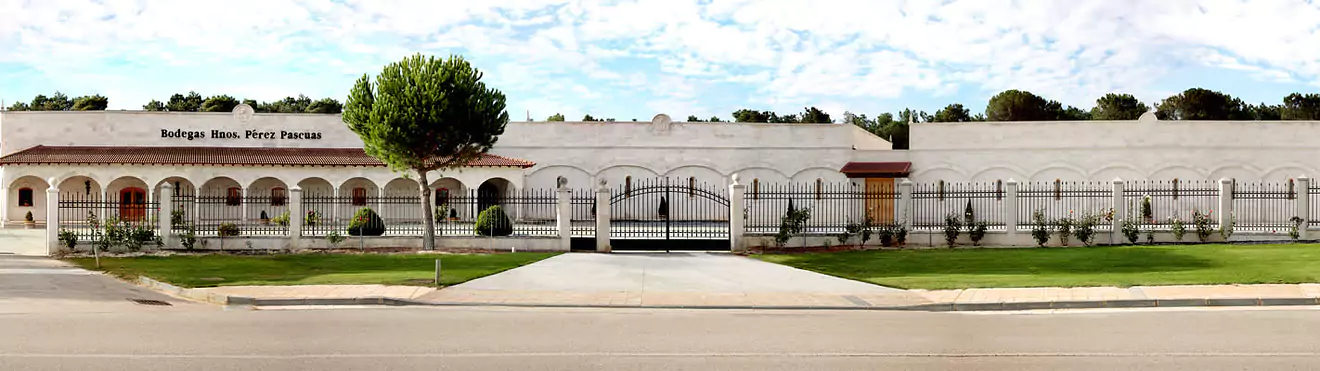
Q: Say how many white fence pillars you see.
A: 11